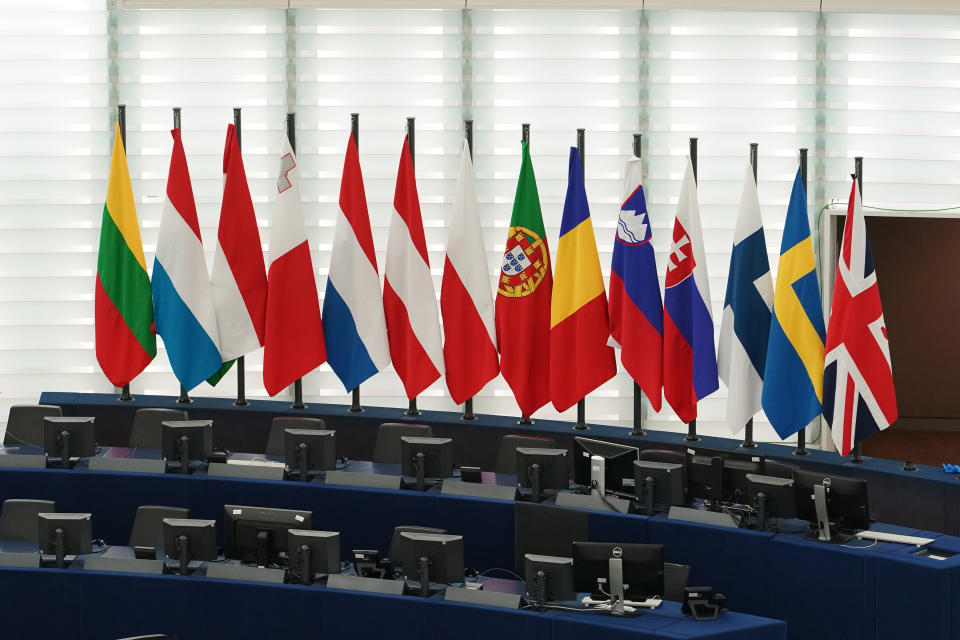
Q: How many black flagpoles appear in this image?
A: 14